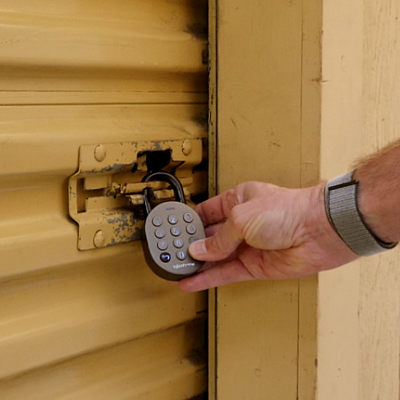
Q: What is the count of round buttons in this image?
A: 11